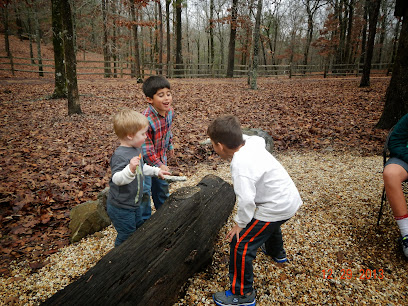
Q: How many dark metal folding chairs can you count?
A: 1